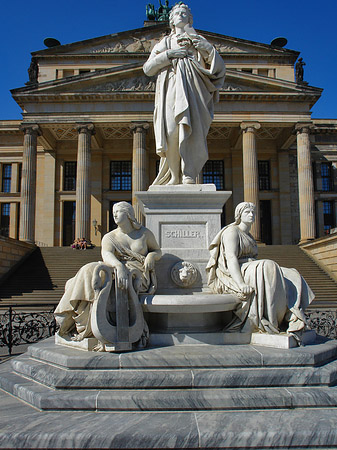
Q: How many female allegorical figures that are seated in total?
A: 2